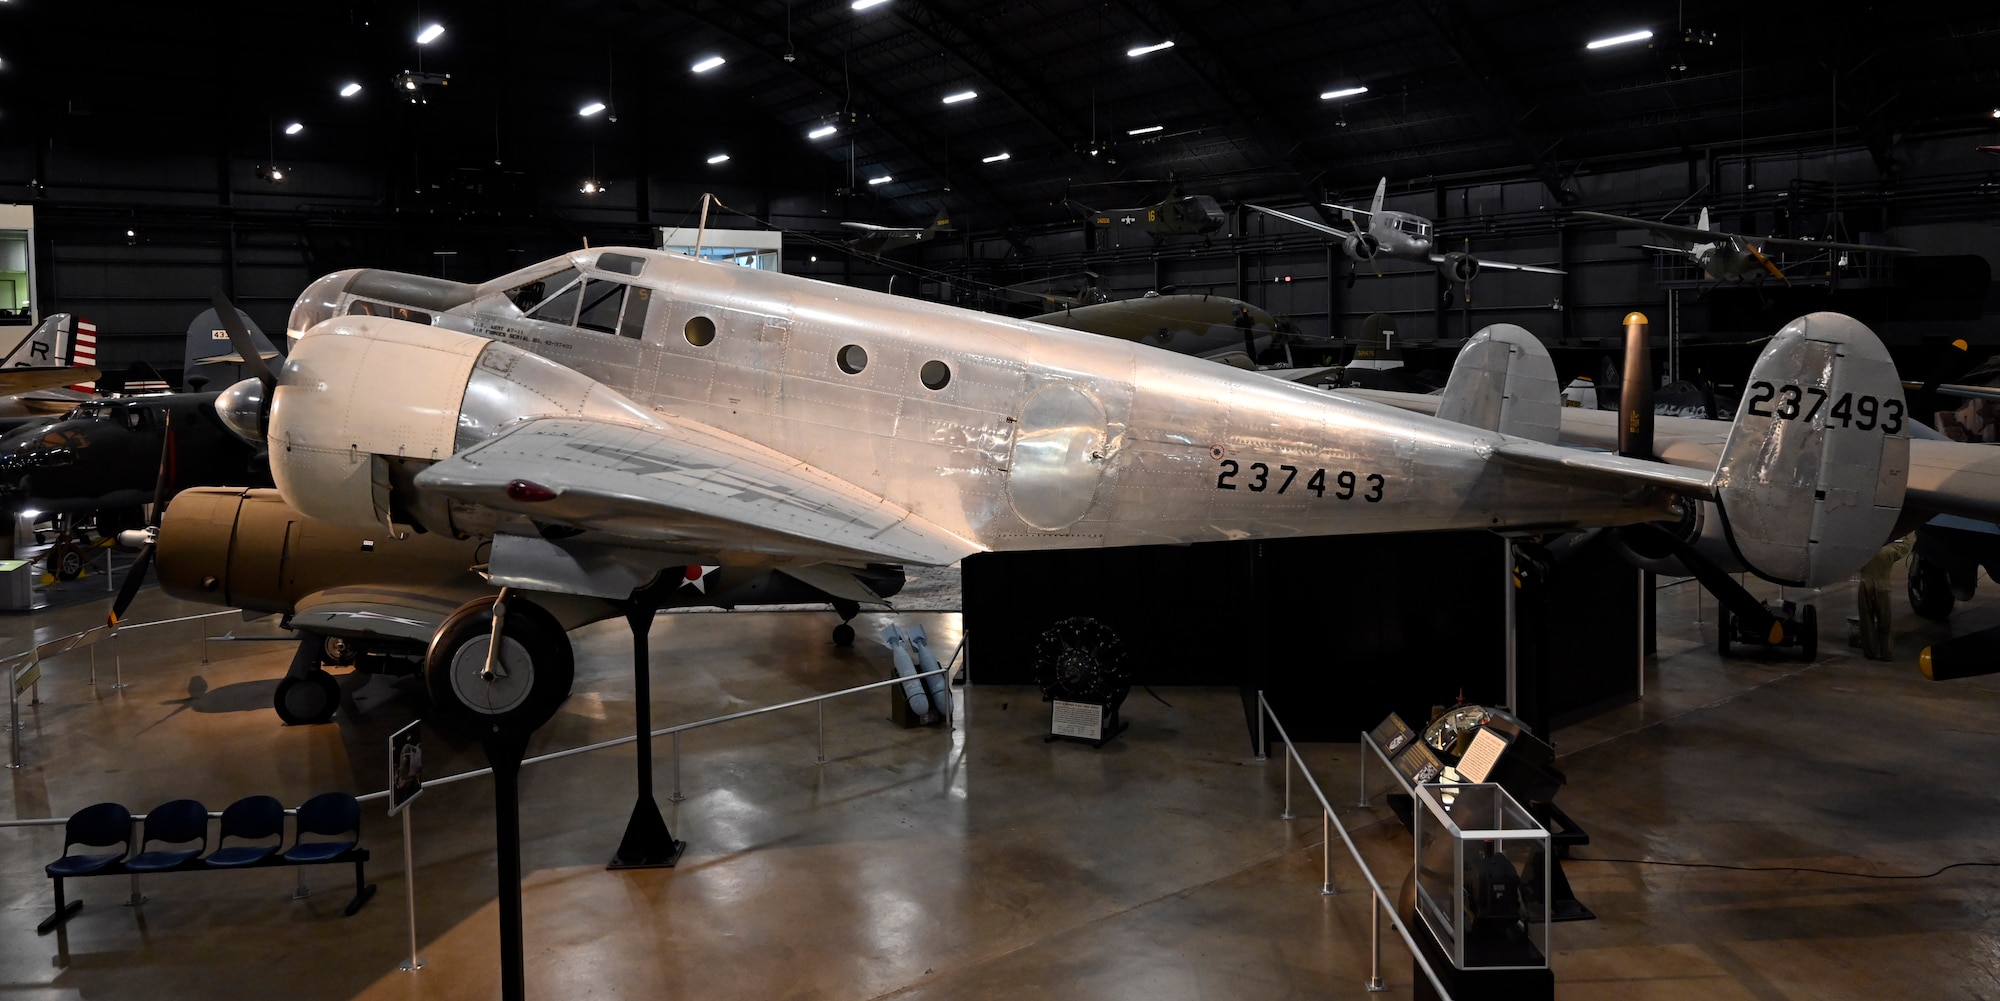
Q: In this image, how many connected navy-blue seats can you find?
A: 4